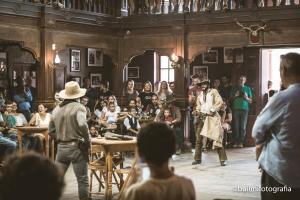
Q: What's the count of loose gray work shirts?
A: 1